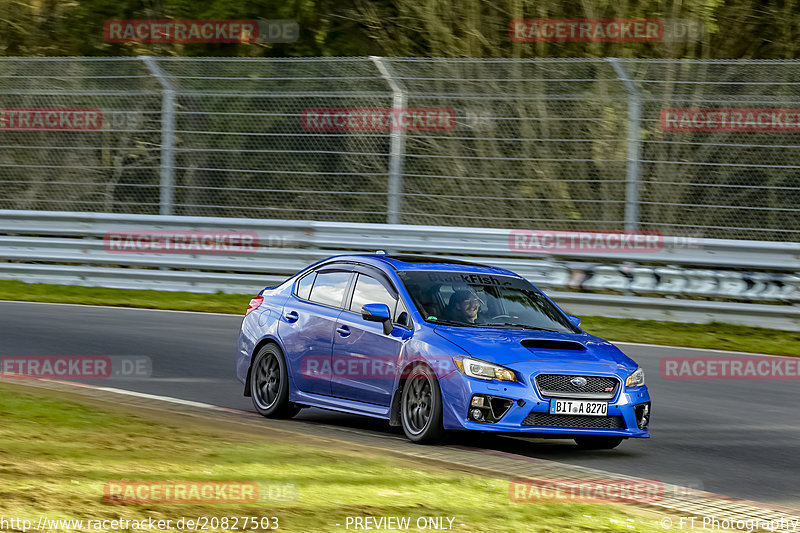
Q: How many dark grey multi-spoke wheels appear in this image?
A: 2